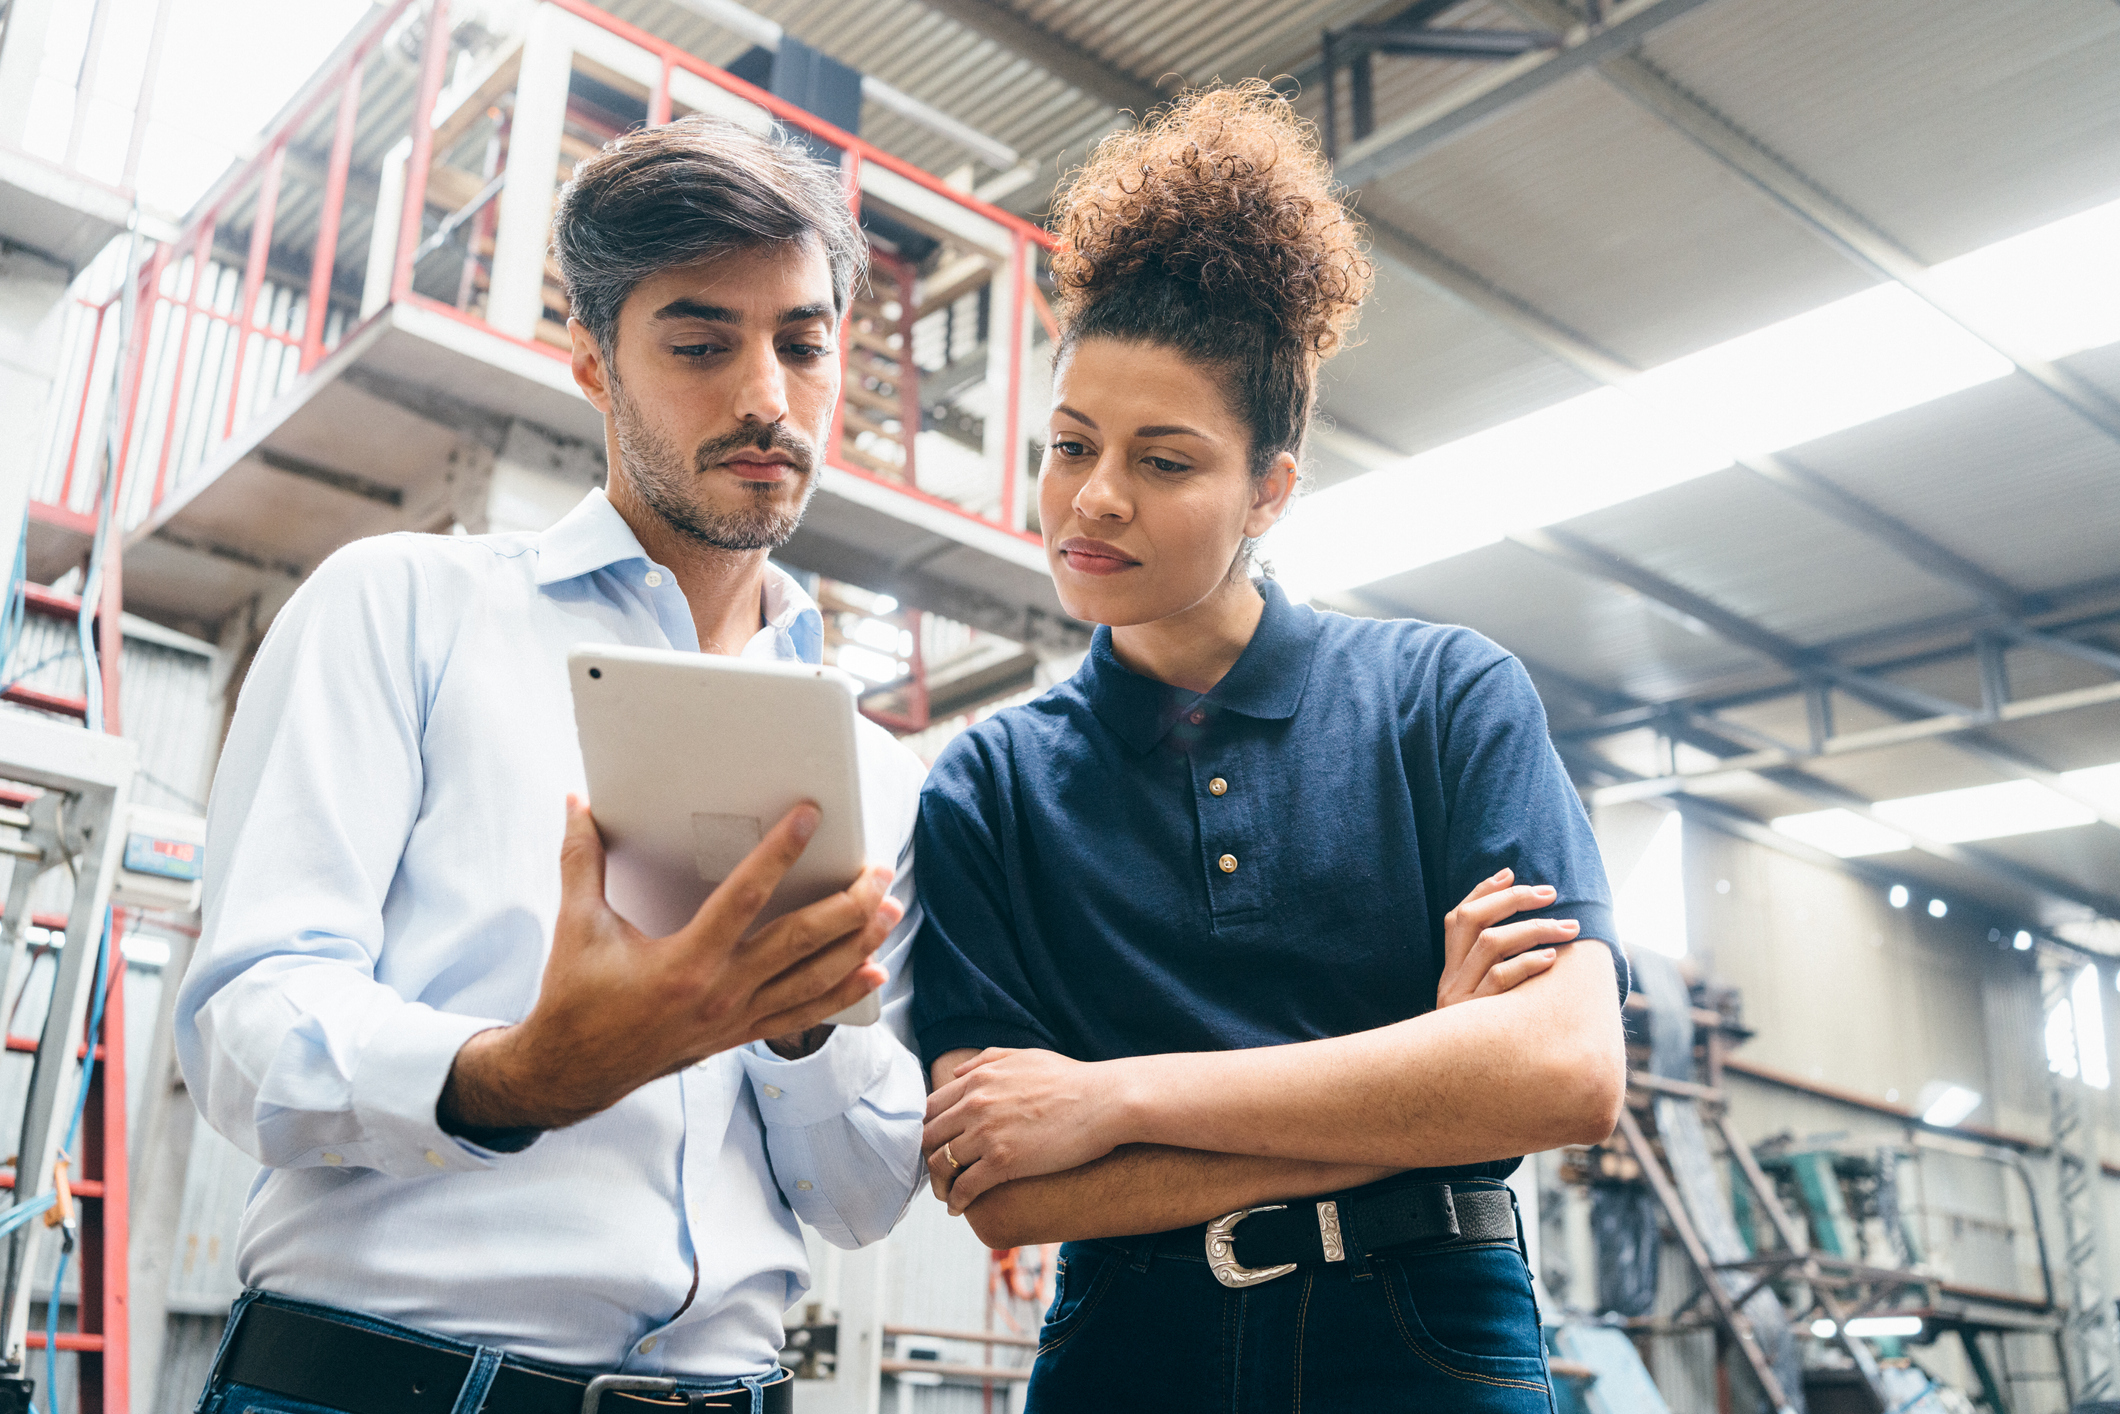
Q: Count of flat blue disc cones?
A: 0